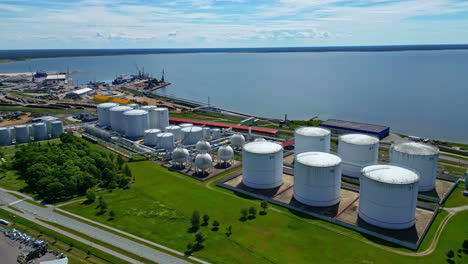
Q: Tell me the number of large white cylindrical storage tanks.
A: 6